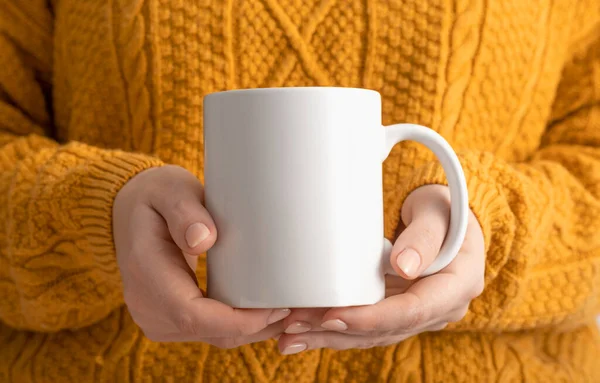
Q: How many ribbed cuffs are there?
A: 2